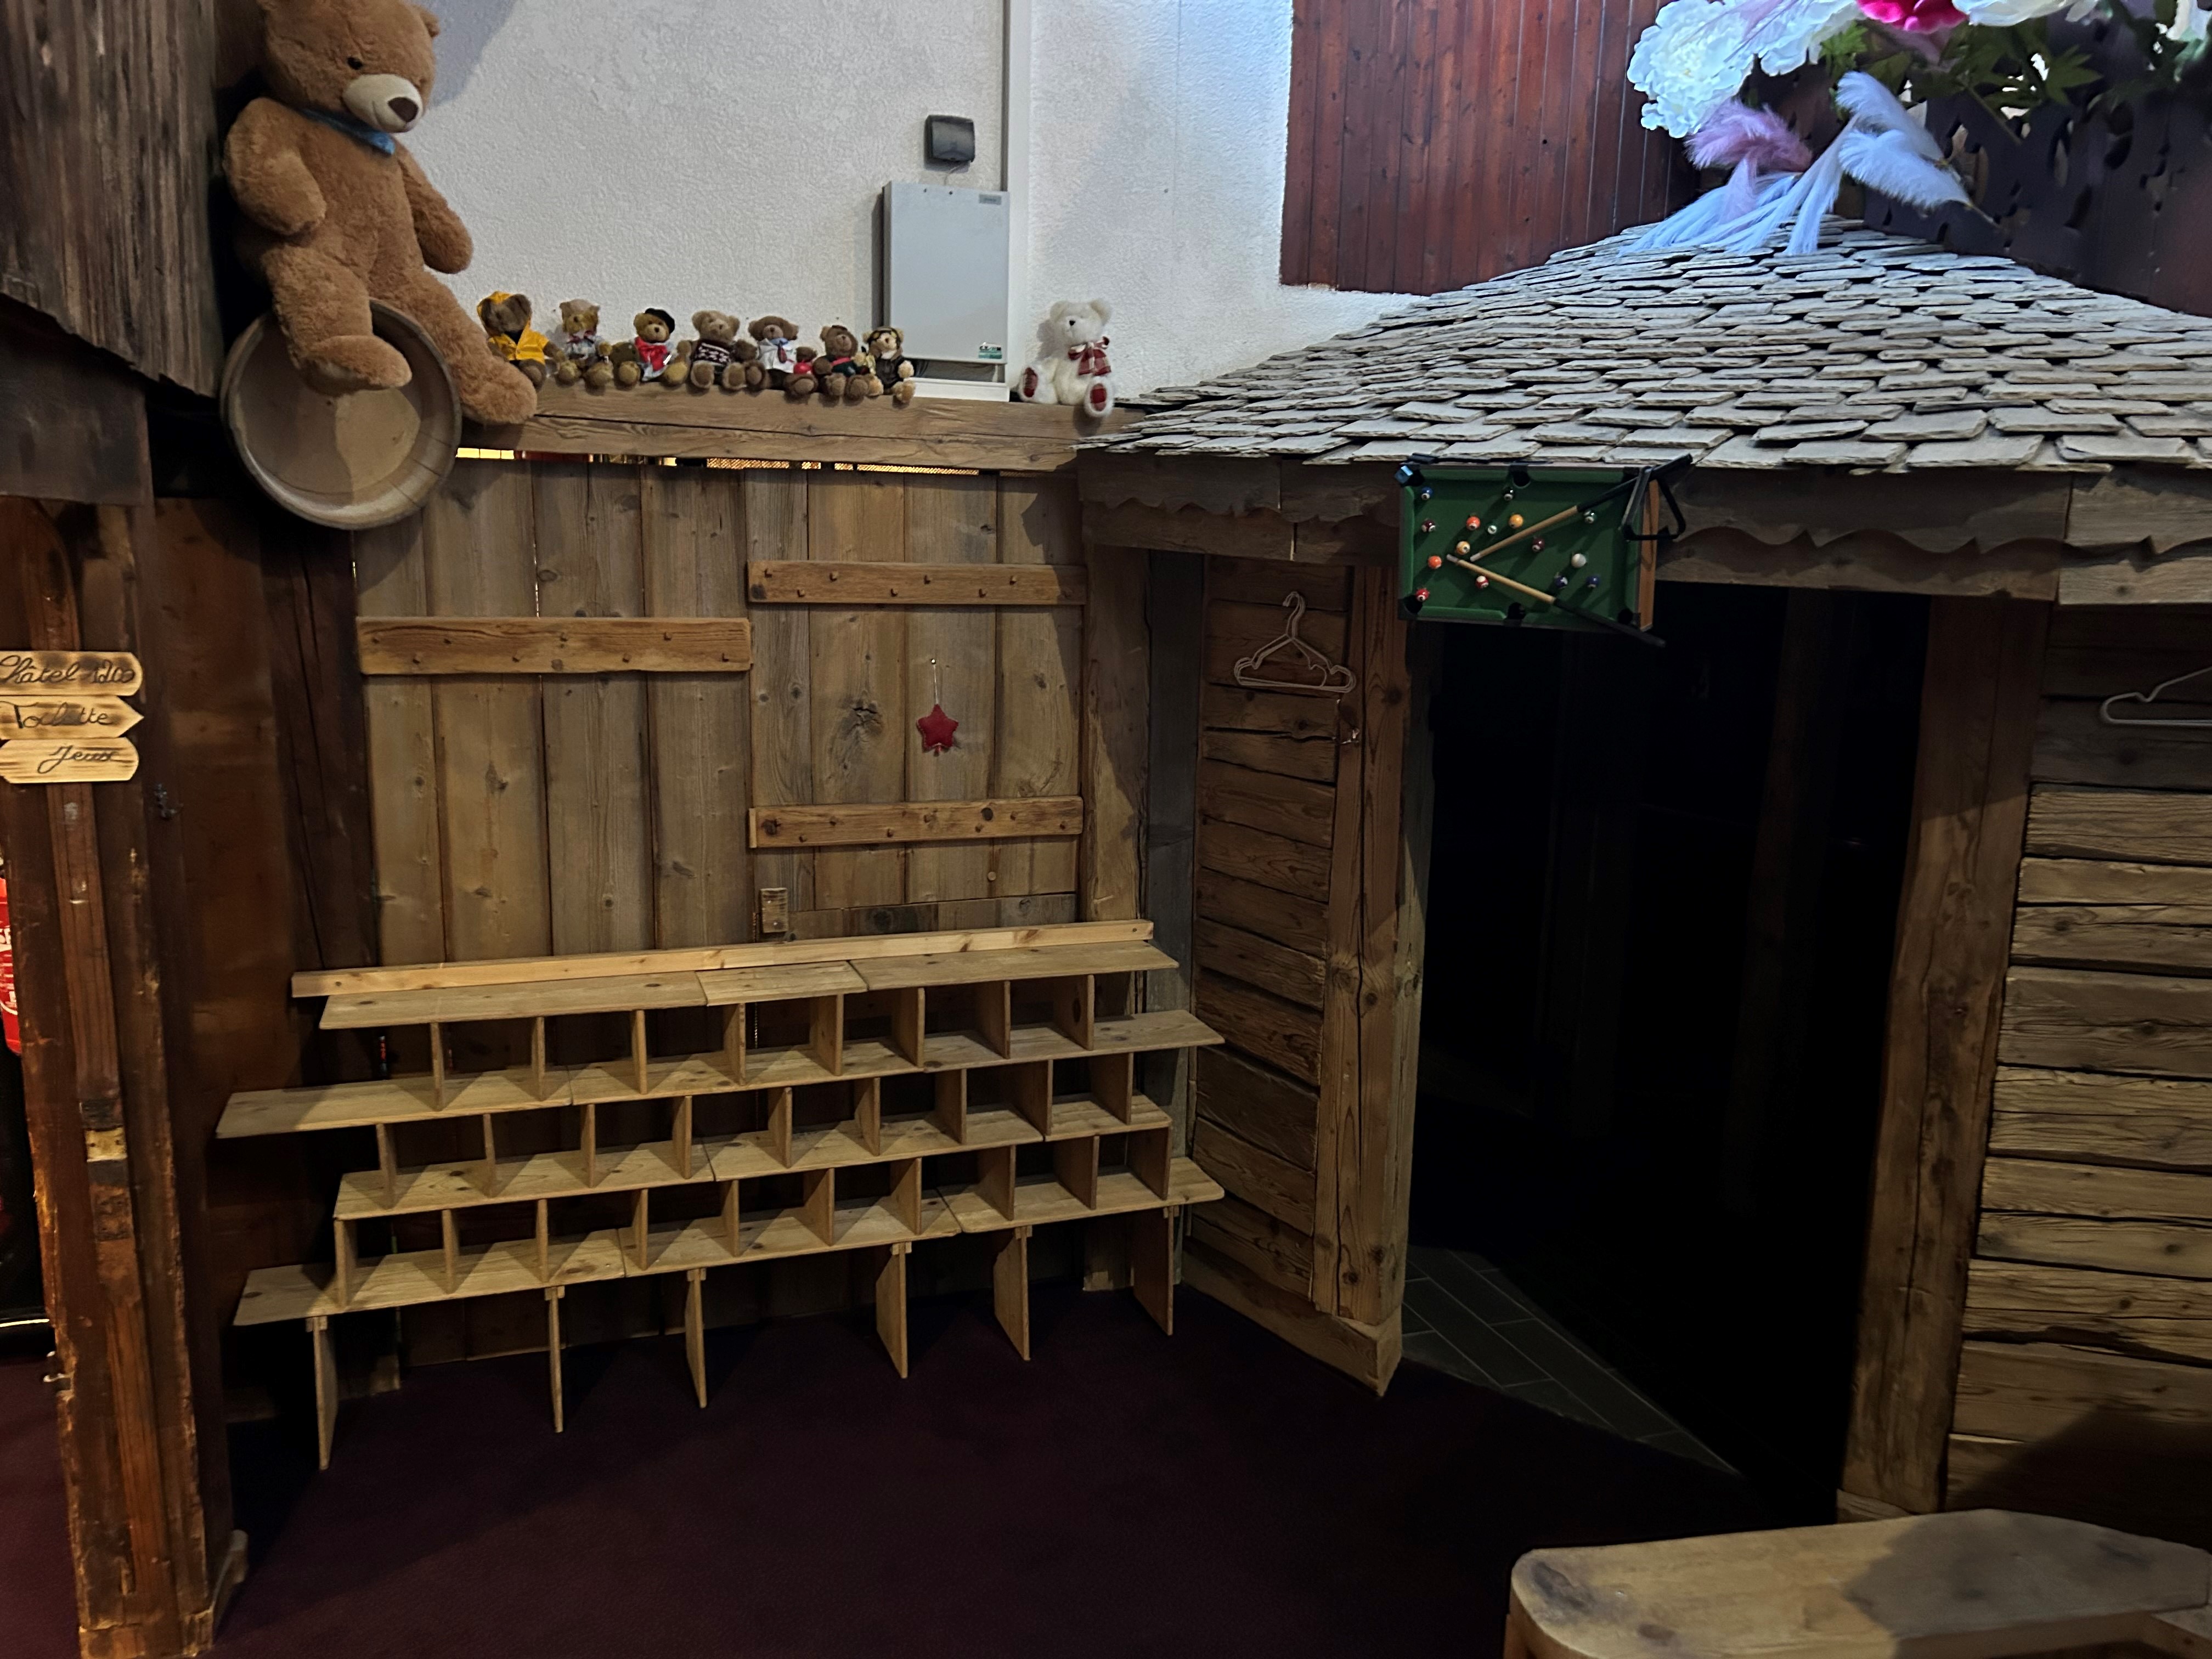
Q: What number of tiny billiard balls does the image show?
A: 15